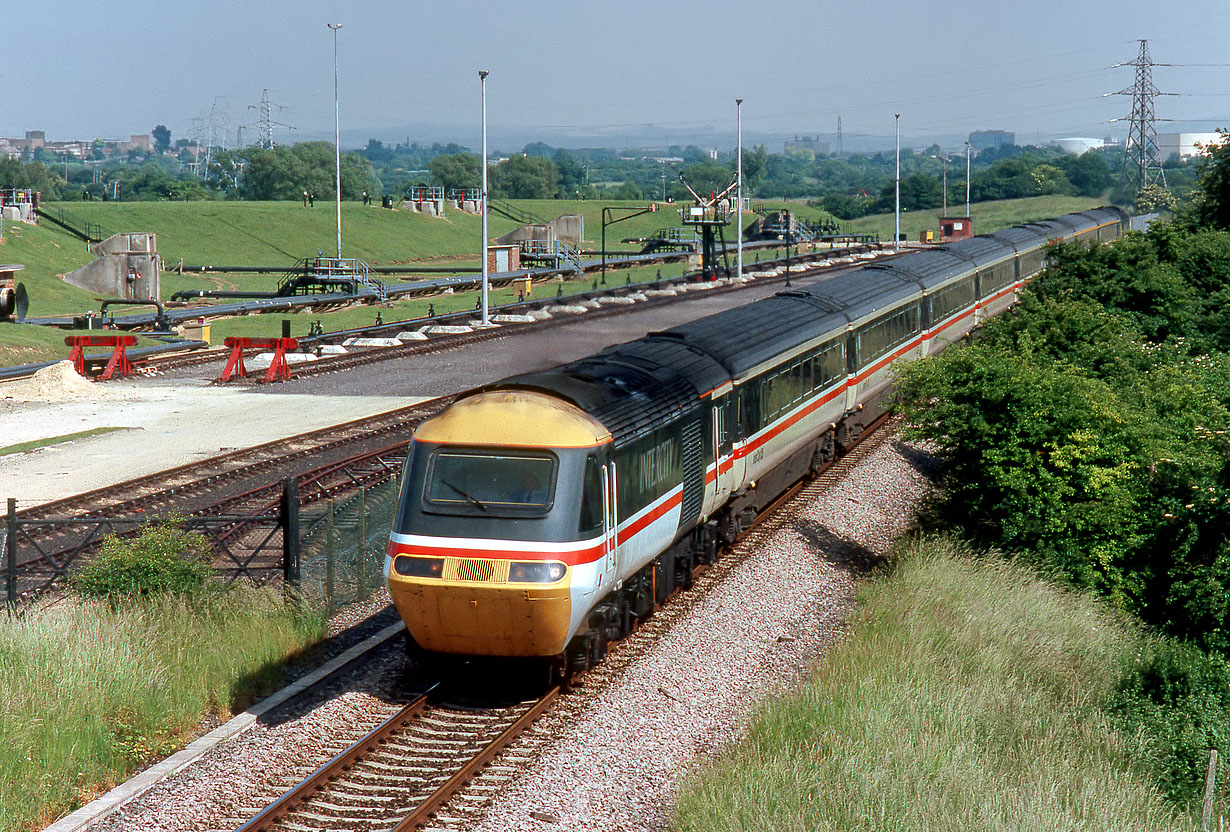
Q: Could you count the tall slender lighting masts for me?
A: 5